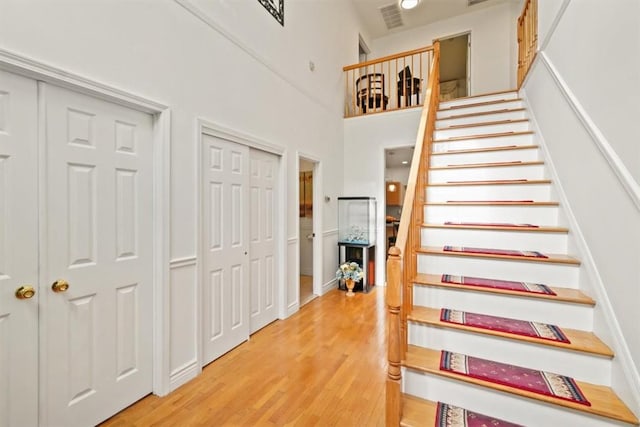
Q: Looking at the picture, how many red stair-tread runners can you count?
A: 14